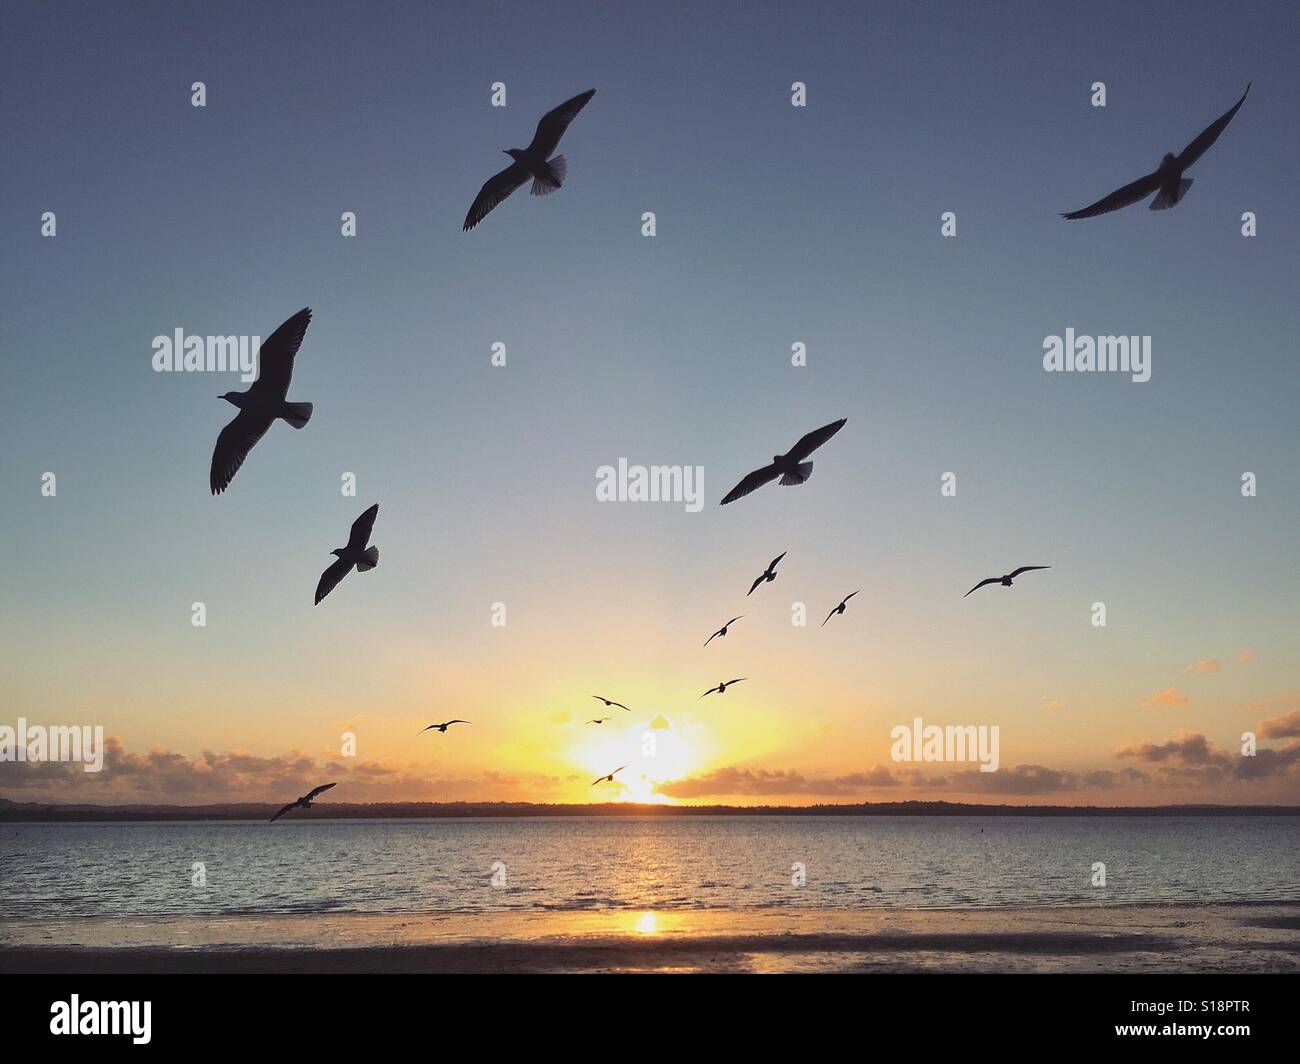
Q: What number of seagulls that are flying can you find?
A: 15